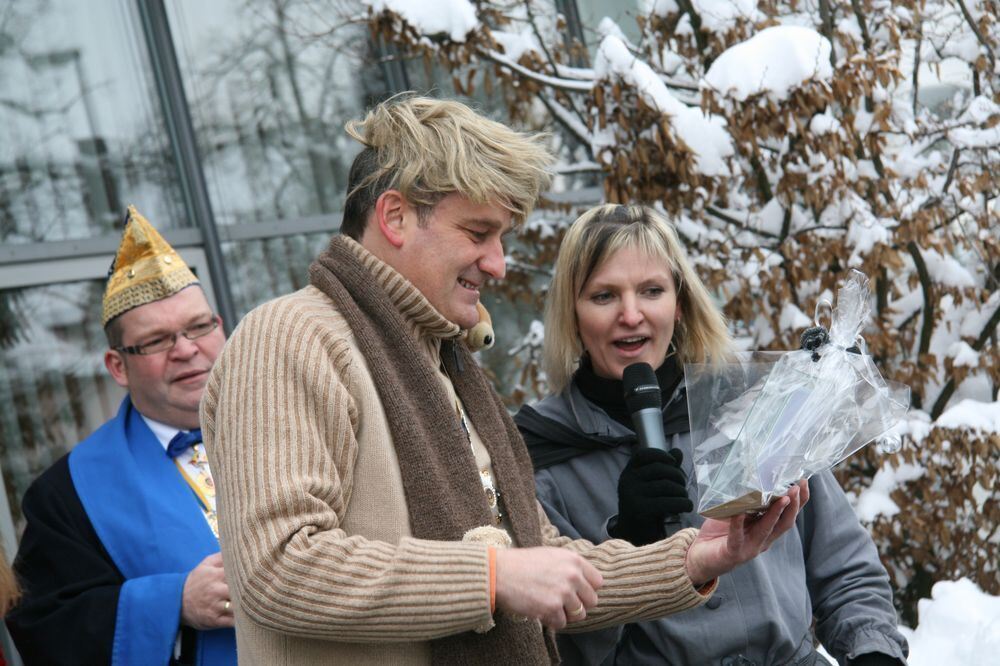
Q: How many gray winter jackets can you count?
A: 1